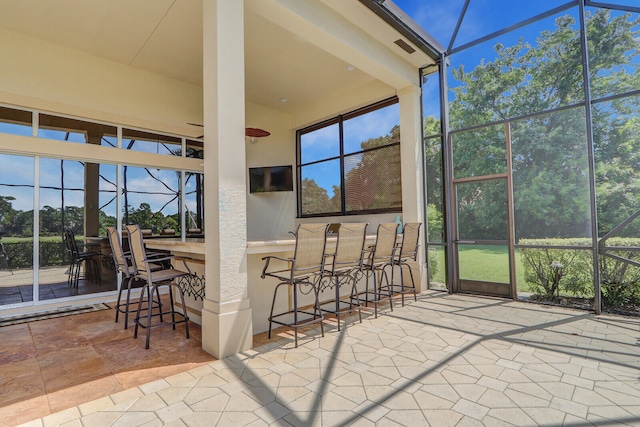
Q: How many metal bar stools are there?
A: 6